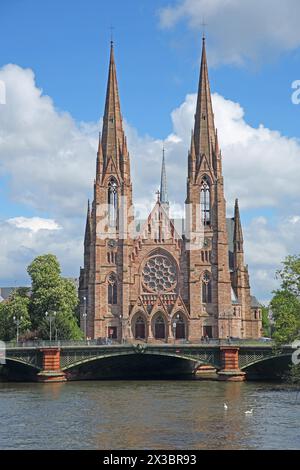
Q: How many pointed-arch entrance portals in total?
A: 3